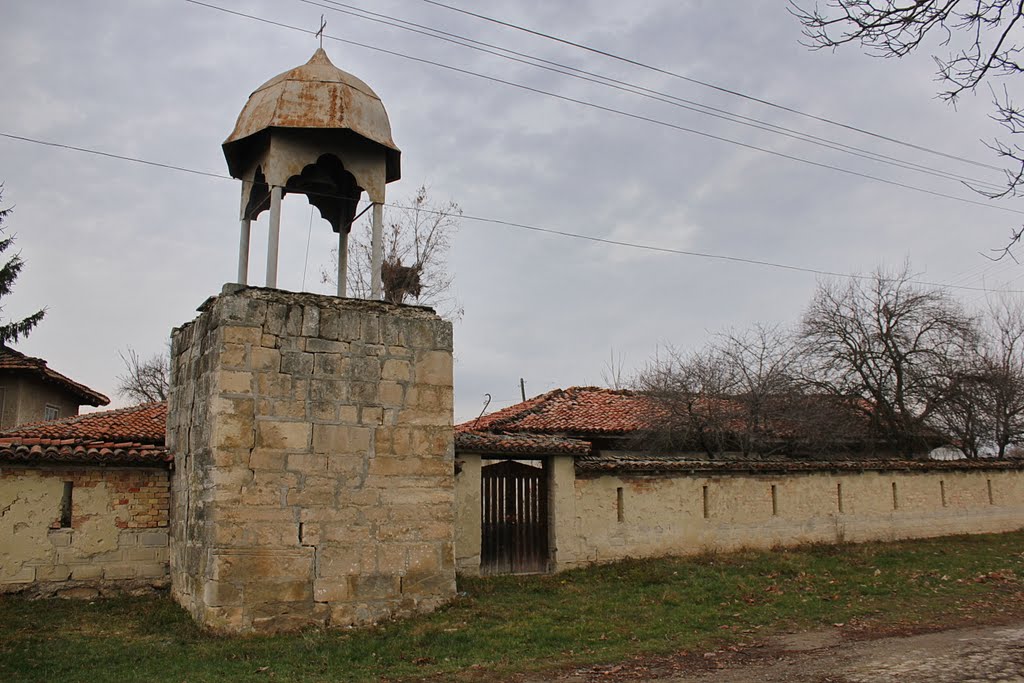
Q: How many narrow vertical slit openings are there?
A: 8